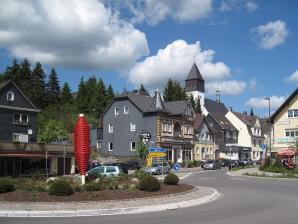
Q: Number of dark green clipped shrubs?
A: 4